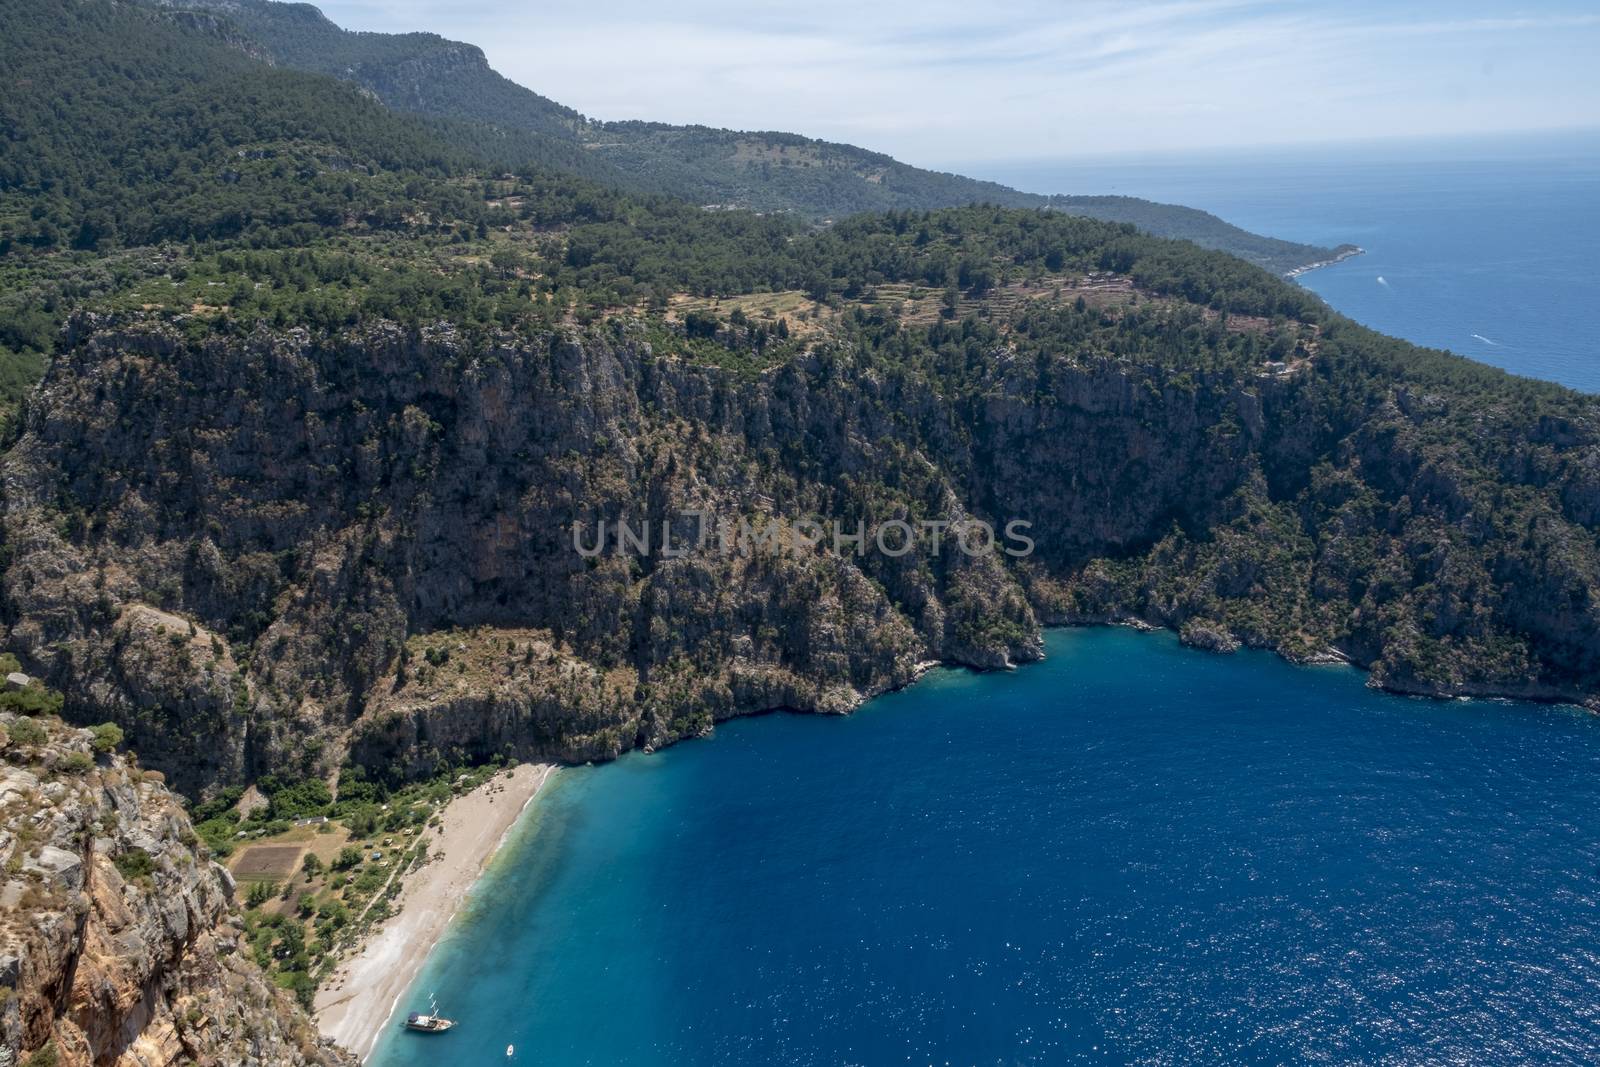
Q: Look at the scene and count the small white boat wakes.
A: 2